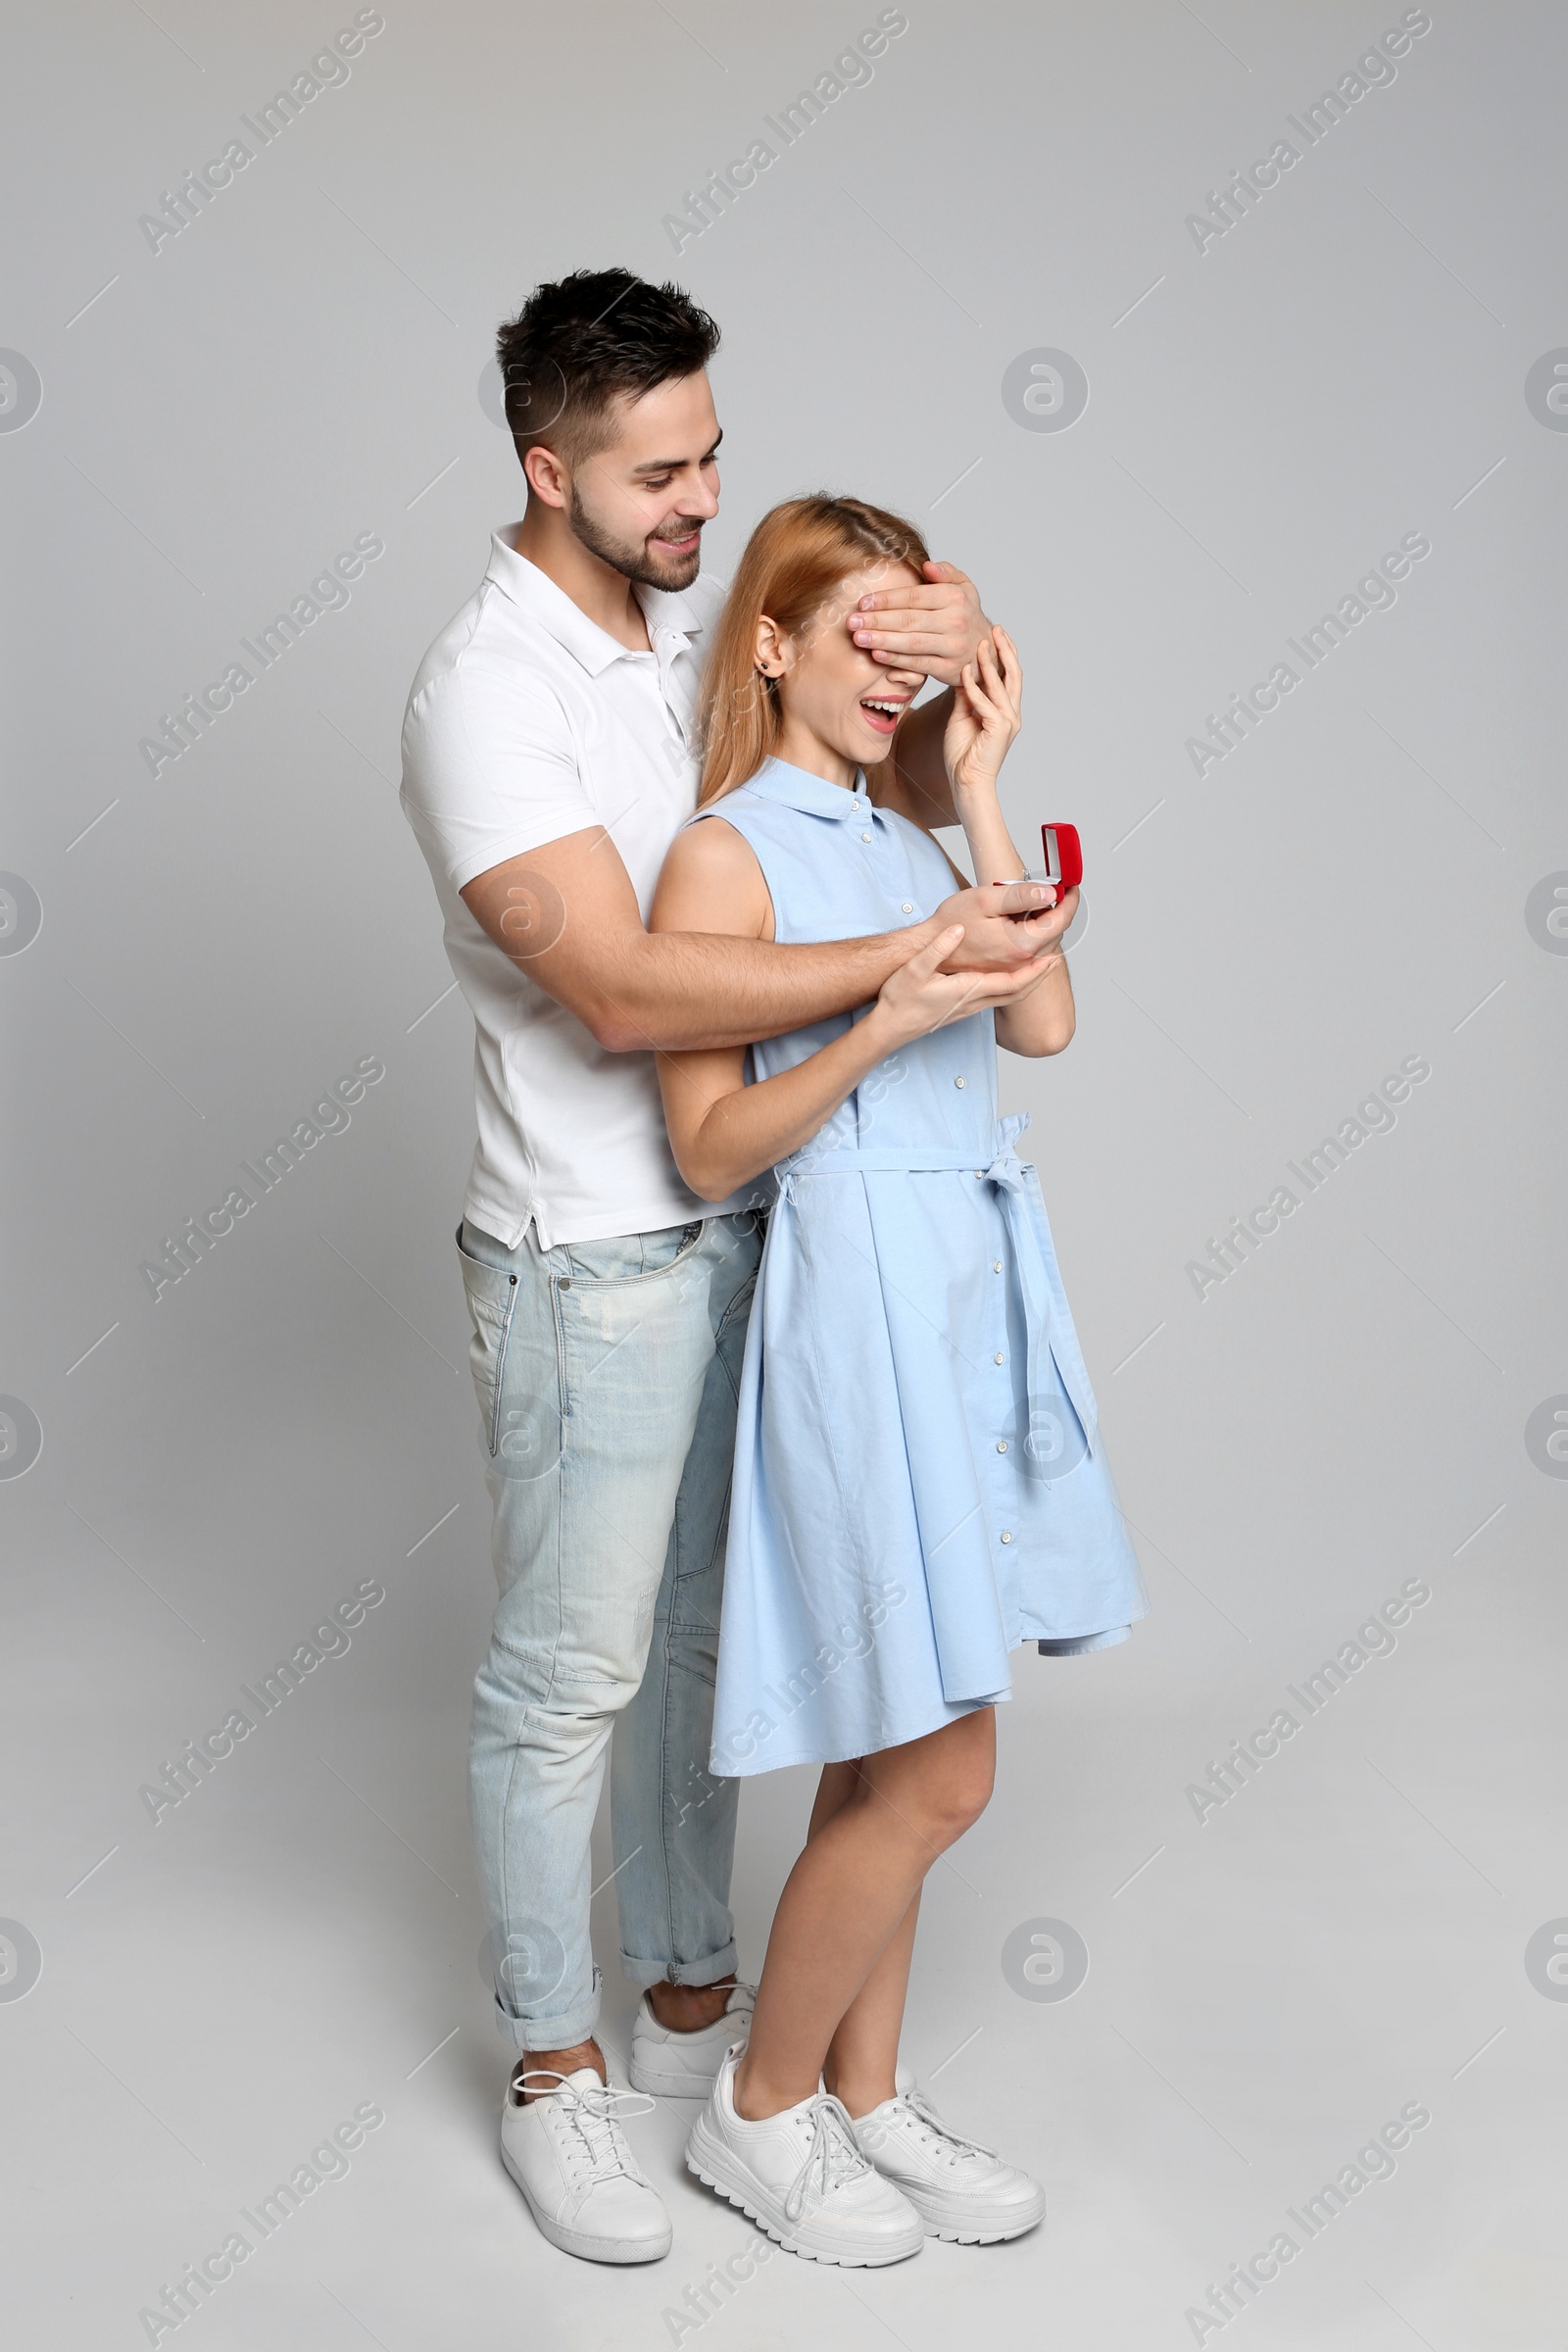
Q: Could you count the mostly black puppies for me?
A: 0